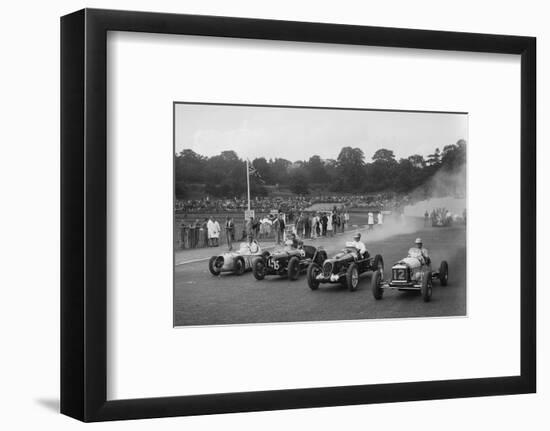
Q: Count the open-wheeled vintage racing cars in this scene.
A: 4